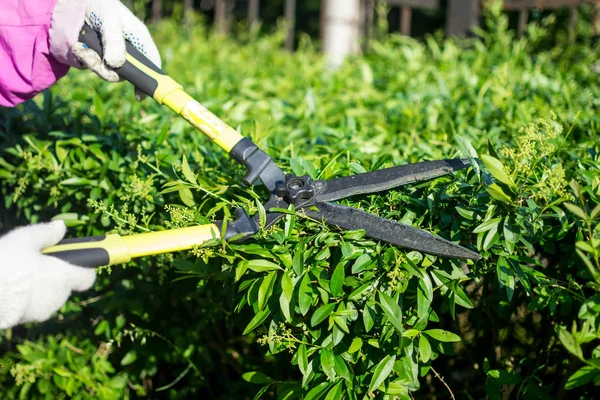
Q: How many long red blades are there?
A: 0